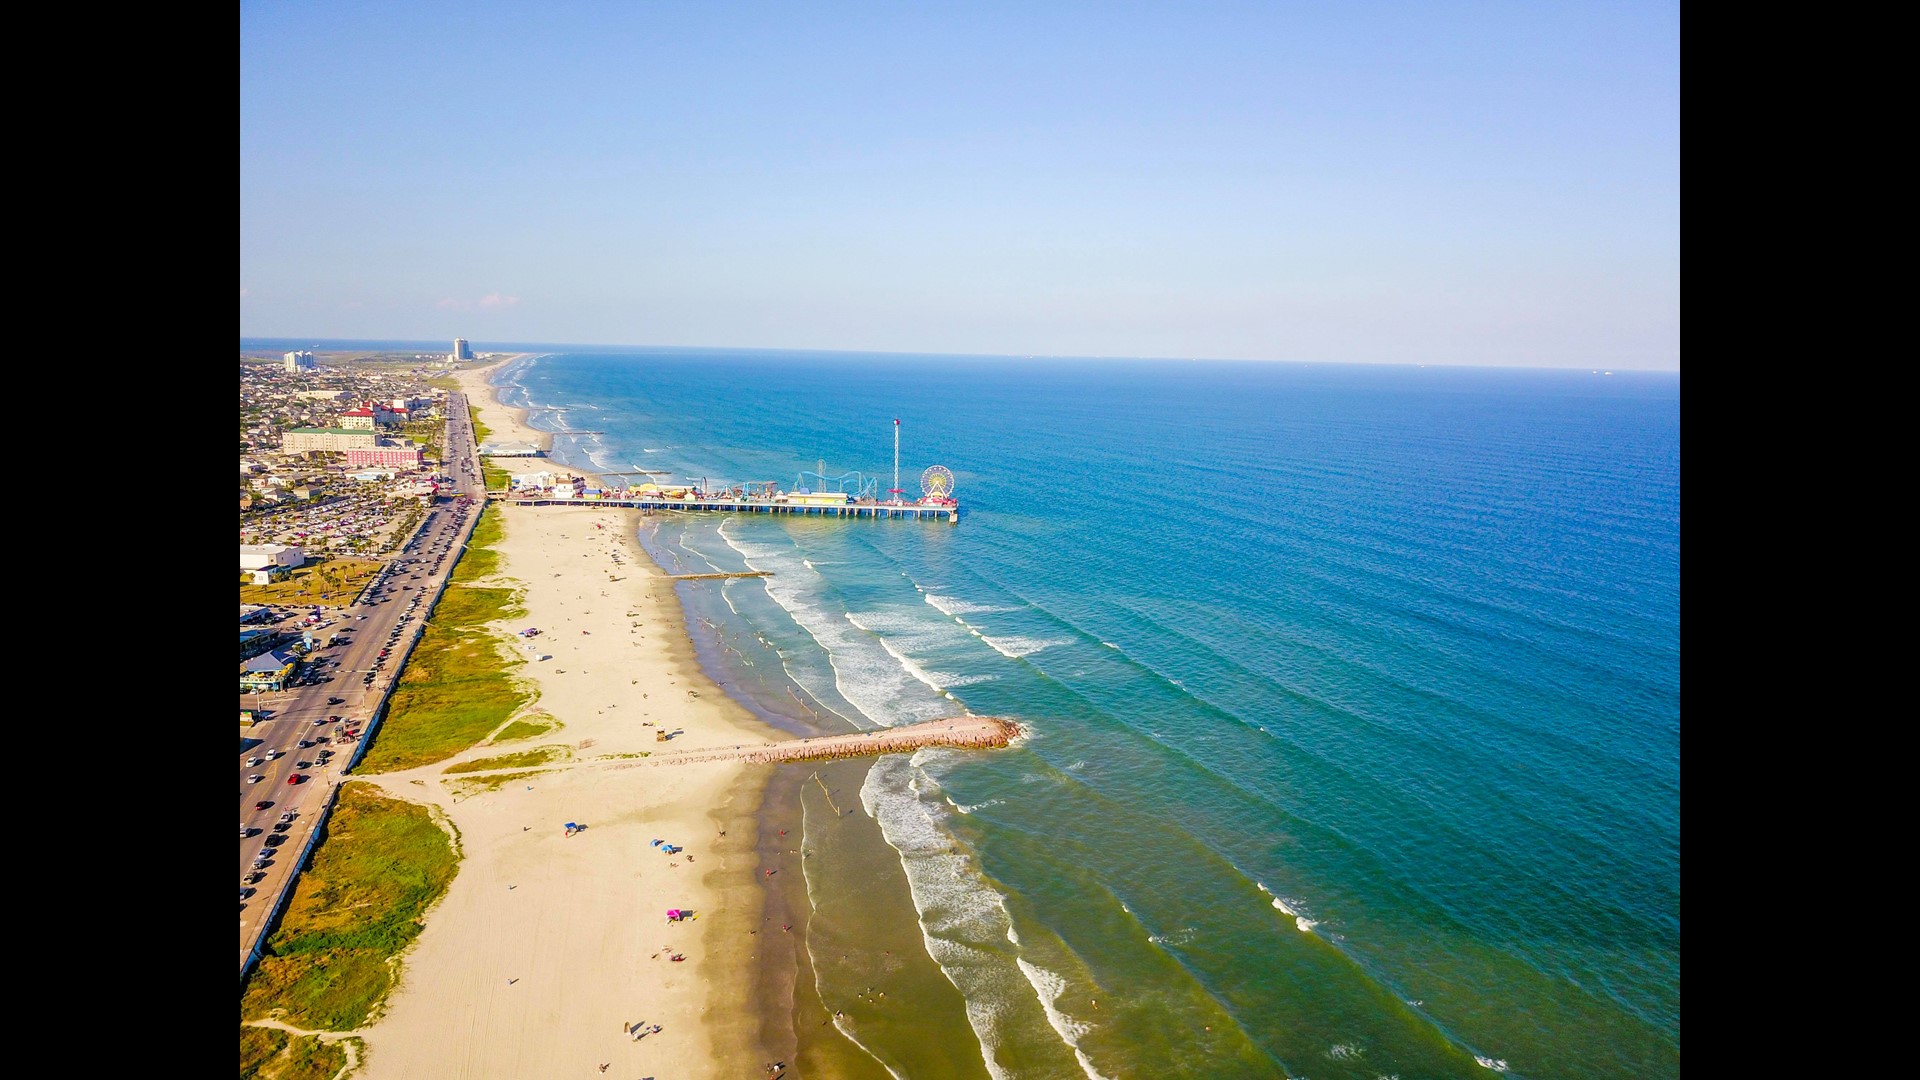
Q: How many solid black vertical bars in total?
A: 2